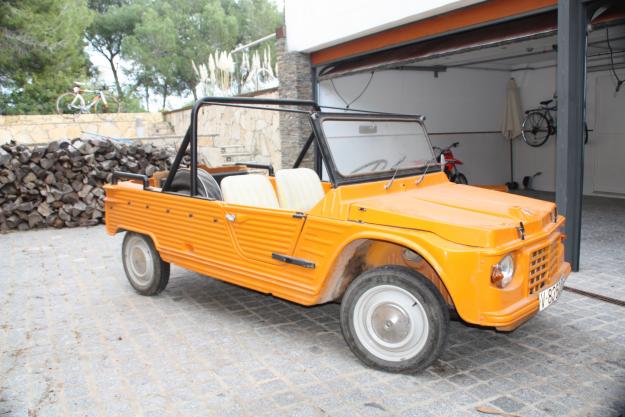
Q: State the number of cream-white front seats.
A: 2